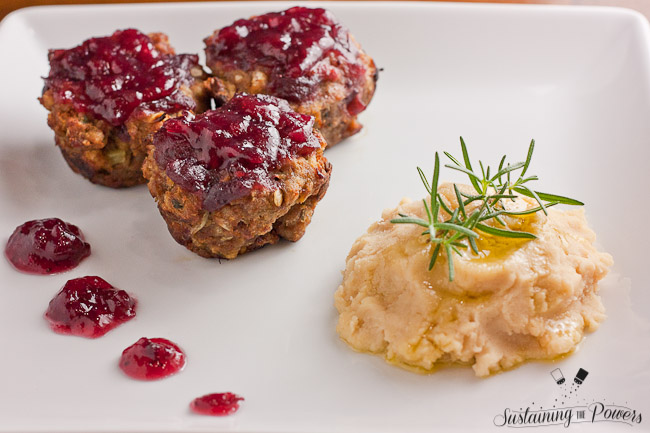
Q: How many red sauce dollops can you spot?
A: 4